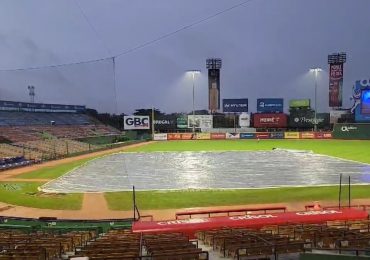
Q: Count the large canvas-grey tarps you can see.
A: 1